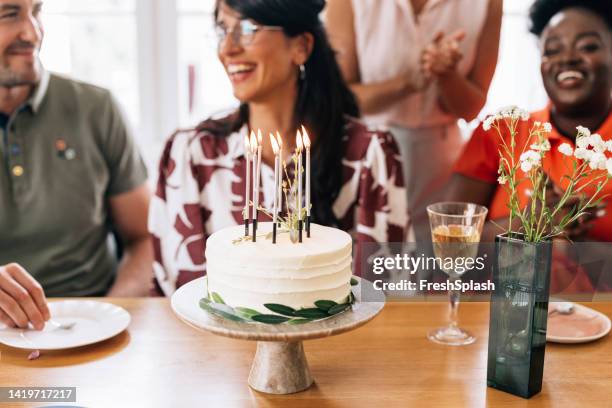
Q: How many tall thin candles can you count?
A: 7